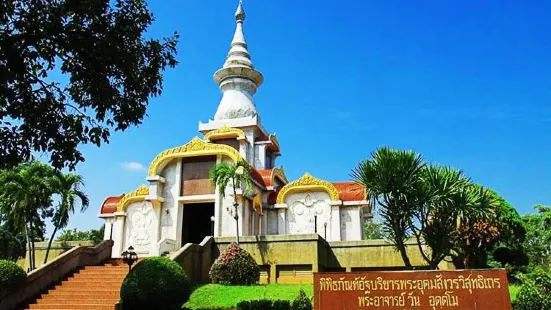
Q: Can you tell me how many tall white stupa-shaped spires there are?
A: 1